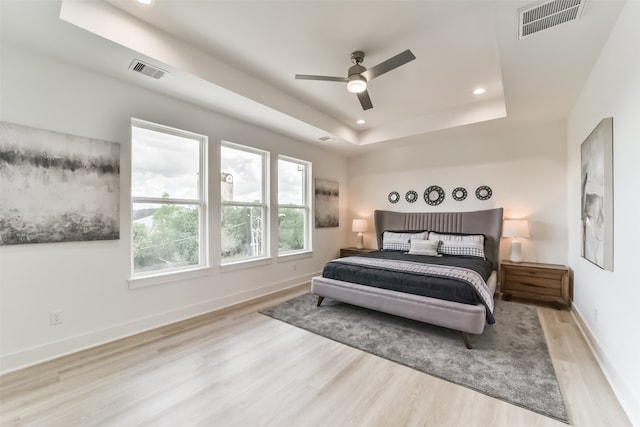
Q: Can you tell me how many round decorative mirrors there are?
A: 5